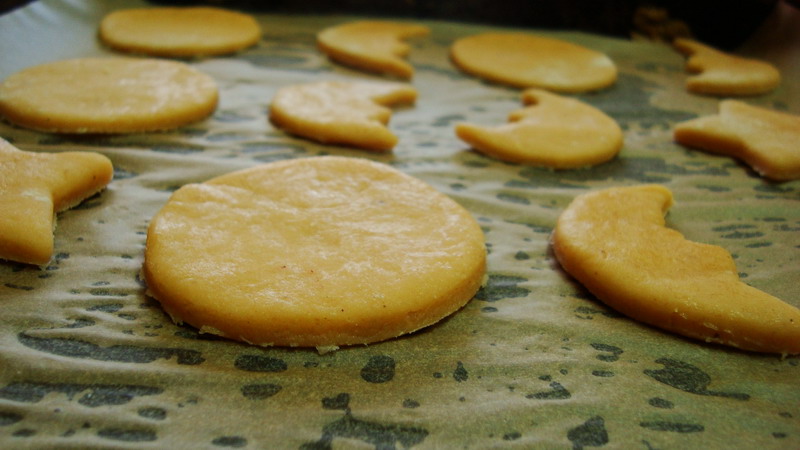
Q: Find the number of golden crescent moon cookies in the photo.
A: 5